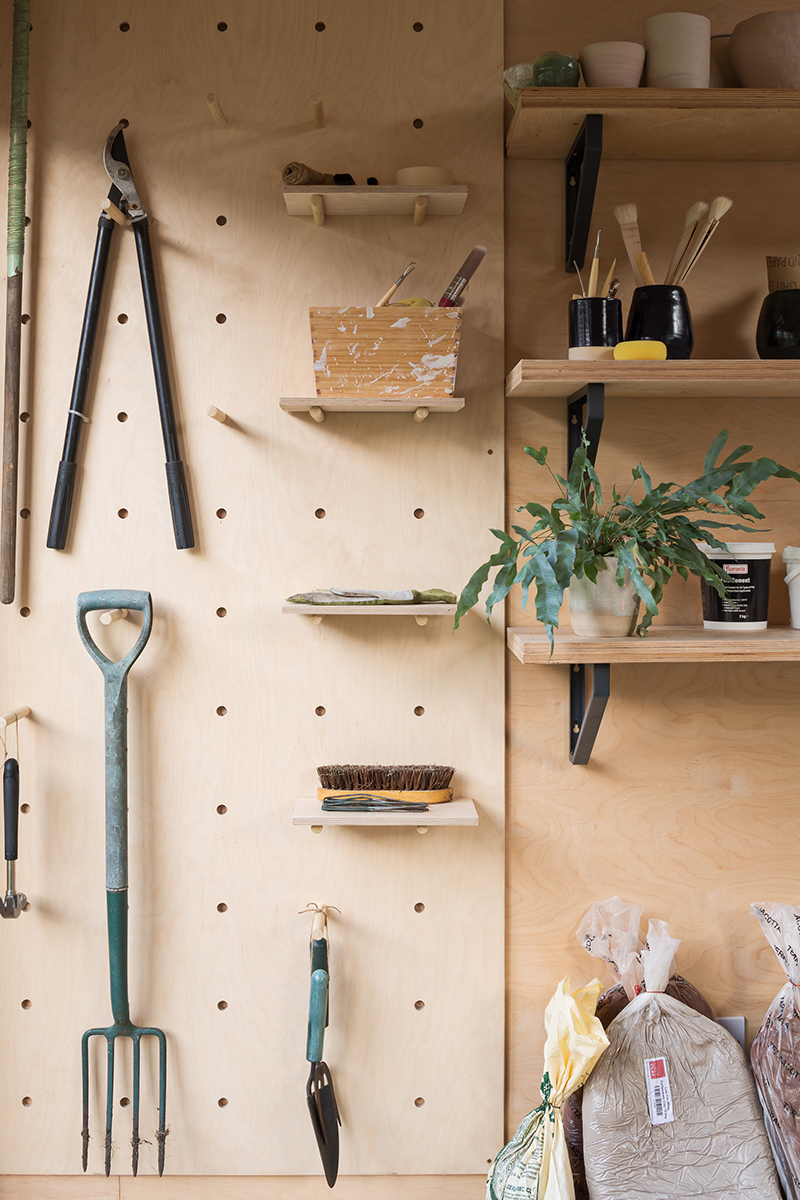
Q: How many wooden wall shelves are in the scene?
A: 7